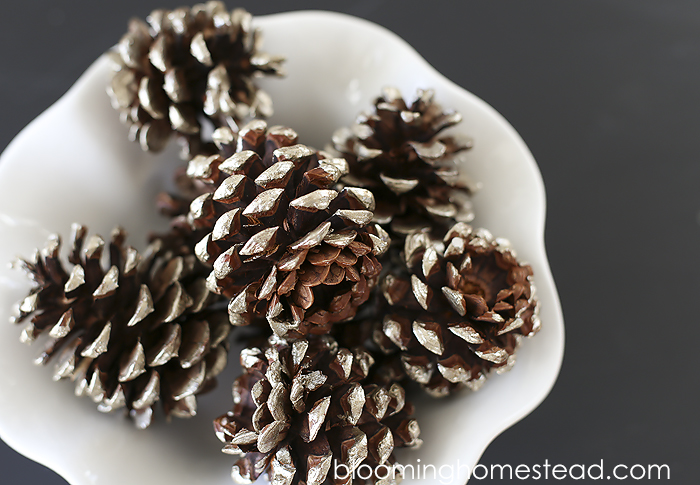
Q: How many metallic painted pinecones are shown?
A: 6